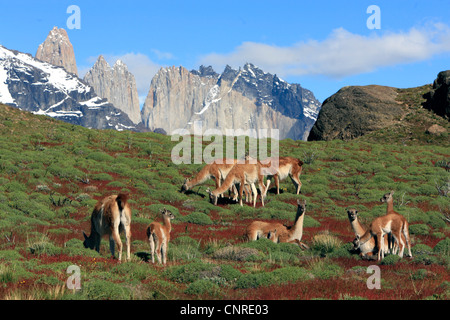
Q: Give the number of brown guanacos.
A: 9